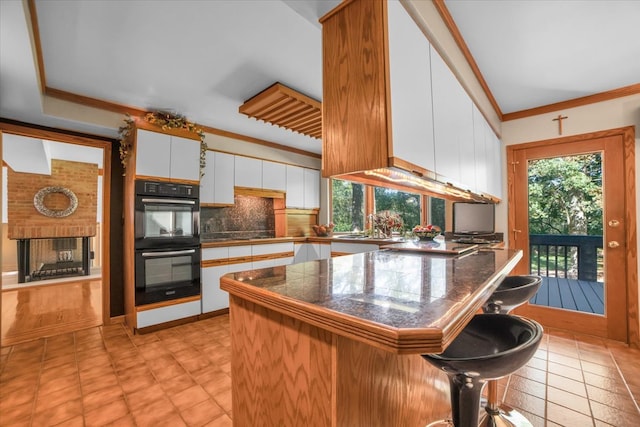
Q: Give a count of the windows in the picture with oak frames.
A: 3